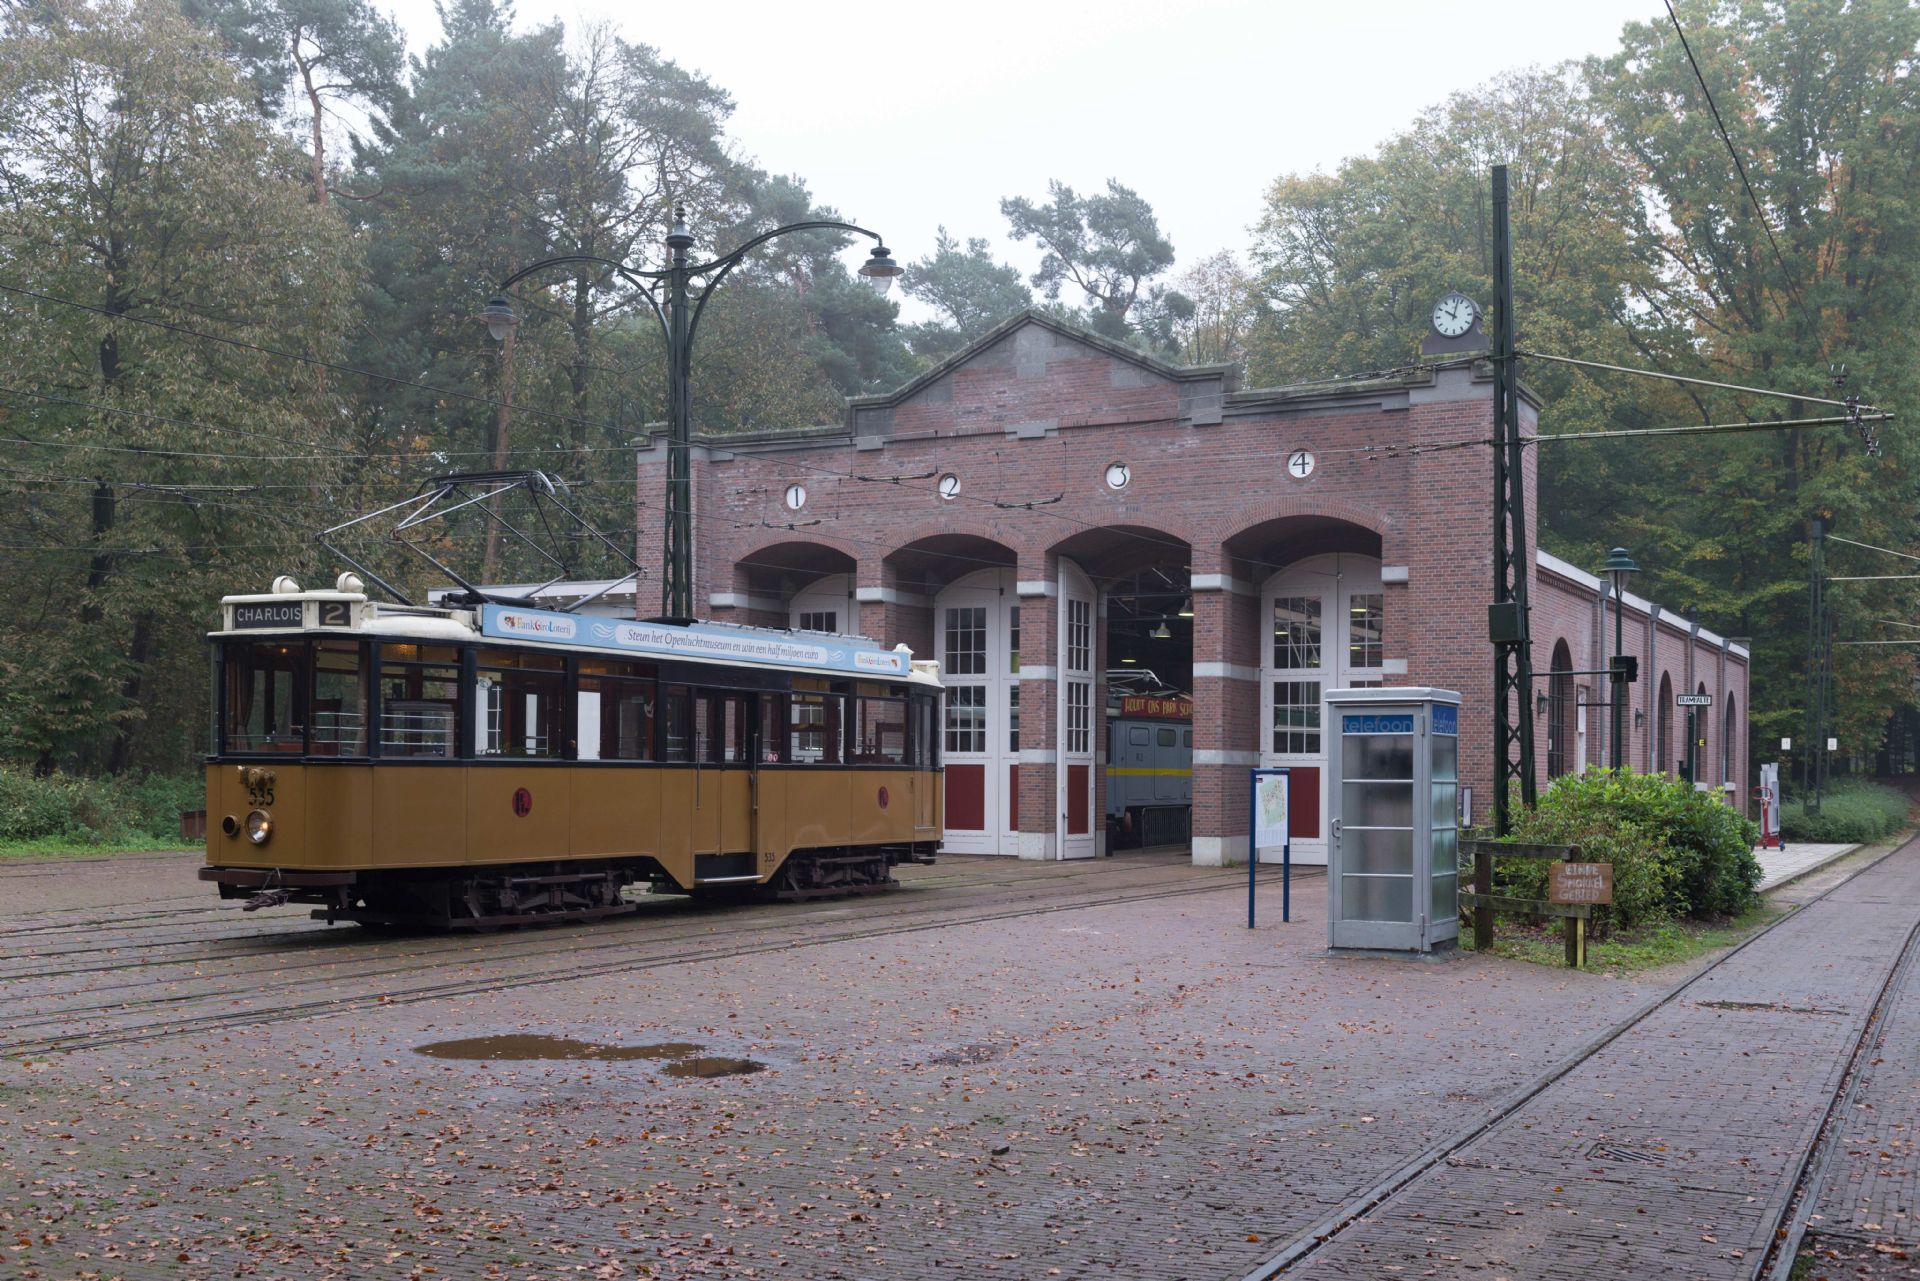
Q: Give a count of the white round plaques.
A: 4